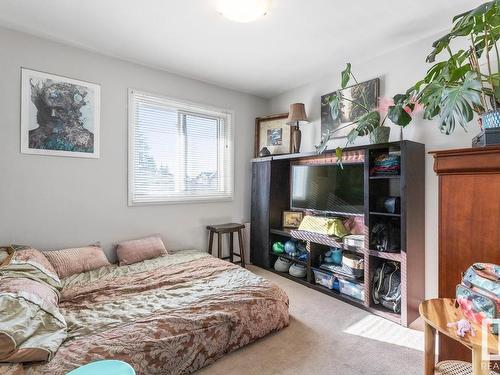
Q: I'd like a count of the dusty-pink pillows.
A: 2